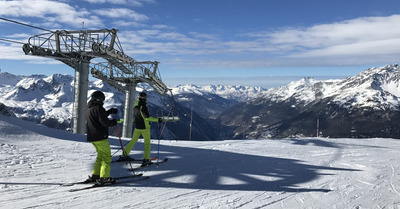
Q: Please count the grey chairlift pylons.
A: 2